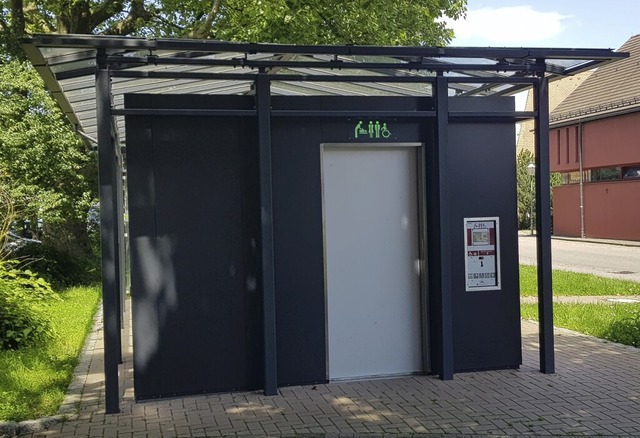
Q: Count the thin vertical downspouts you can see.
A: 1